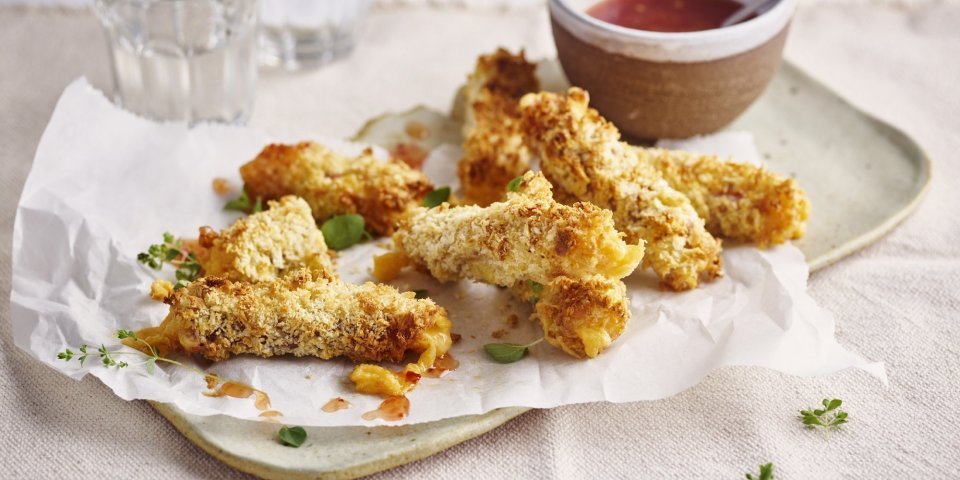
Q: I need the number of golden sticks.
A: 8